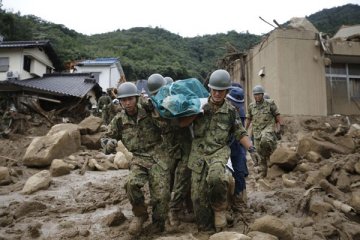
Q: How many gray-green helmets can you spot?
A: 5